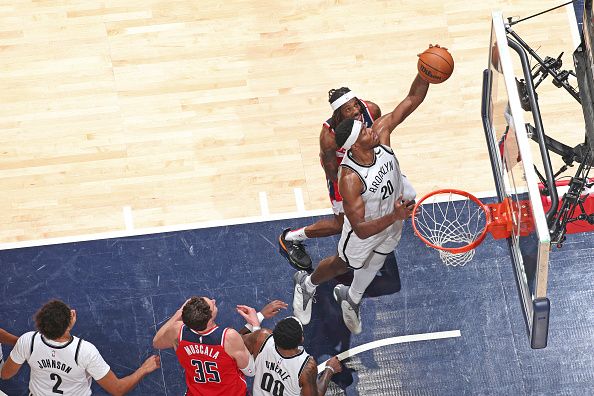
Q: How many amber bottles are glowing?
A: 0